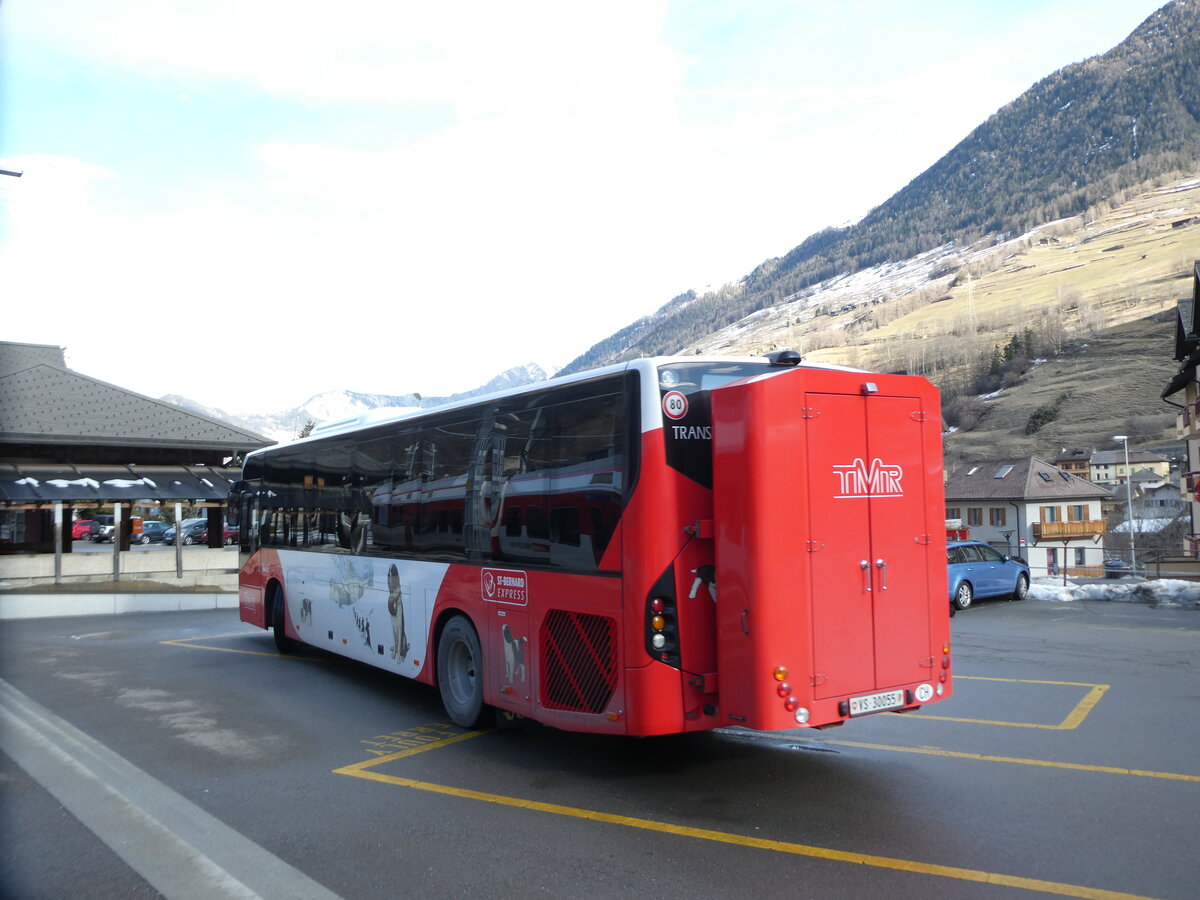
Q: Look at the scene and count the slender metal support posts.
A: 3